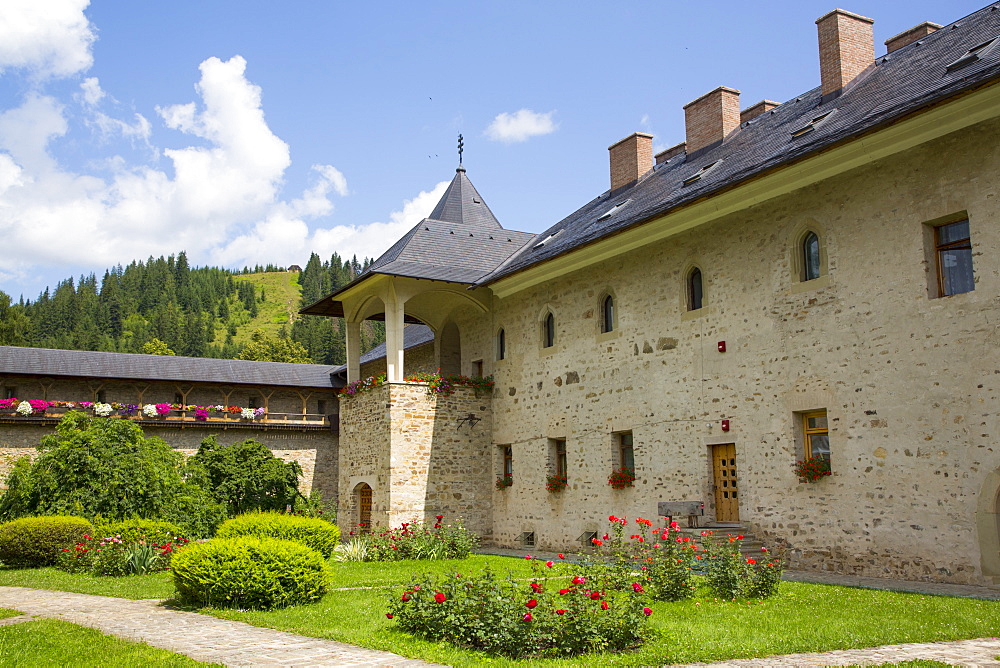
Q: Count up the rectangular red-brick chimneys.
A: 6